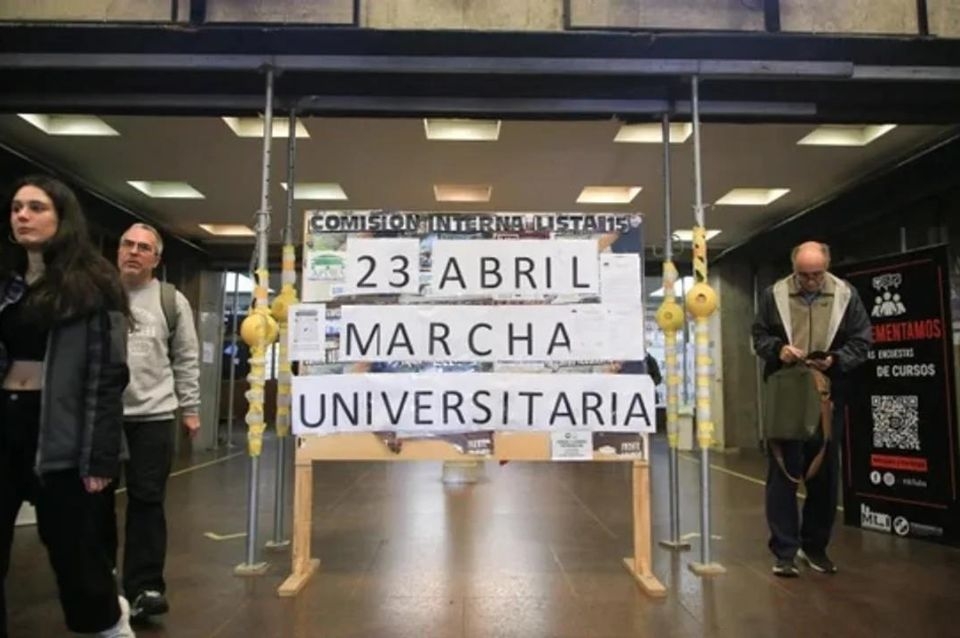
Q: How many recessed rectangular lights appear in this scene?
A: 12